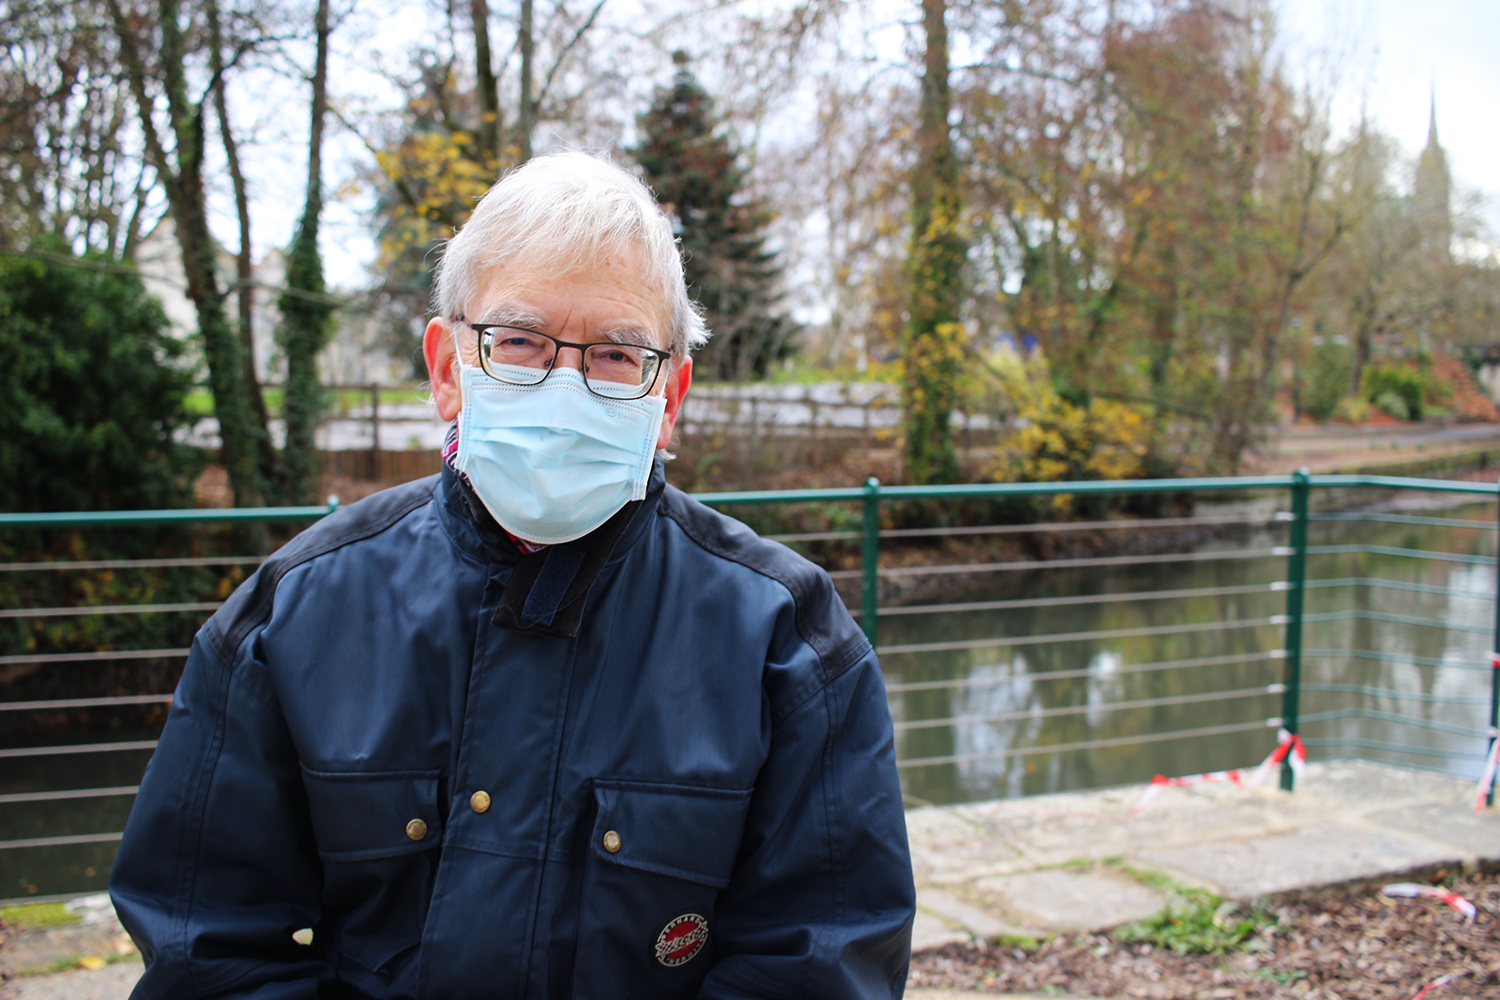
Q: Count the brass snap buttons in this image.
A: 3